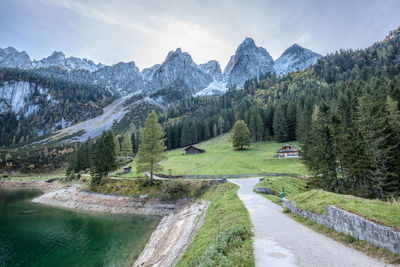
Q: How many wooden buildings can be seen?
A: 3